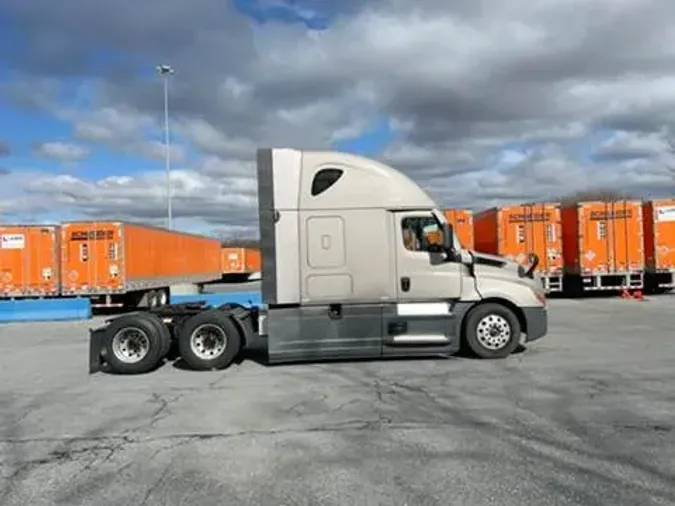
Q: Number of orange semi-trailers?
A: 7